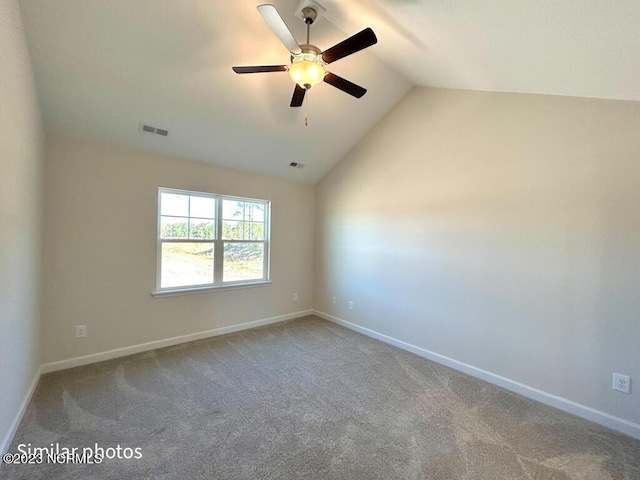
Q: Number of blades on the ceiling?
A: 5